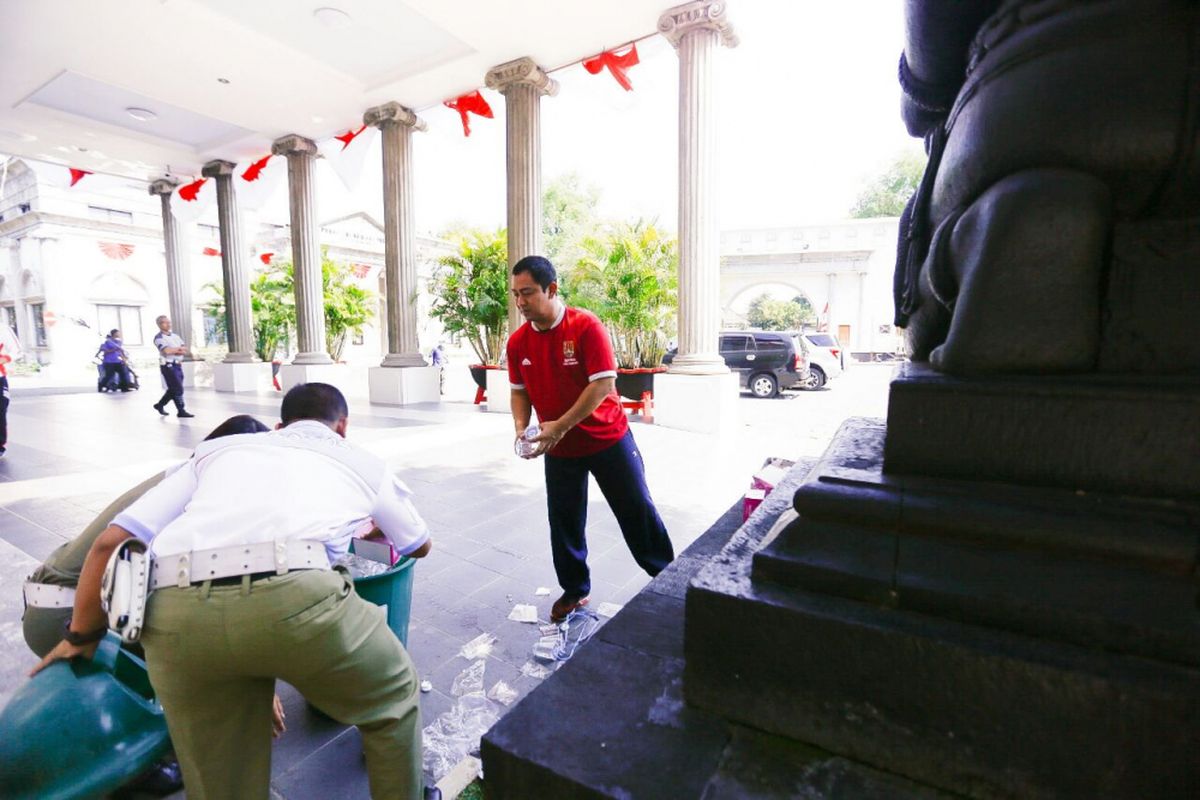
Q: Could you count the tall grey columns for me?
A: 6